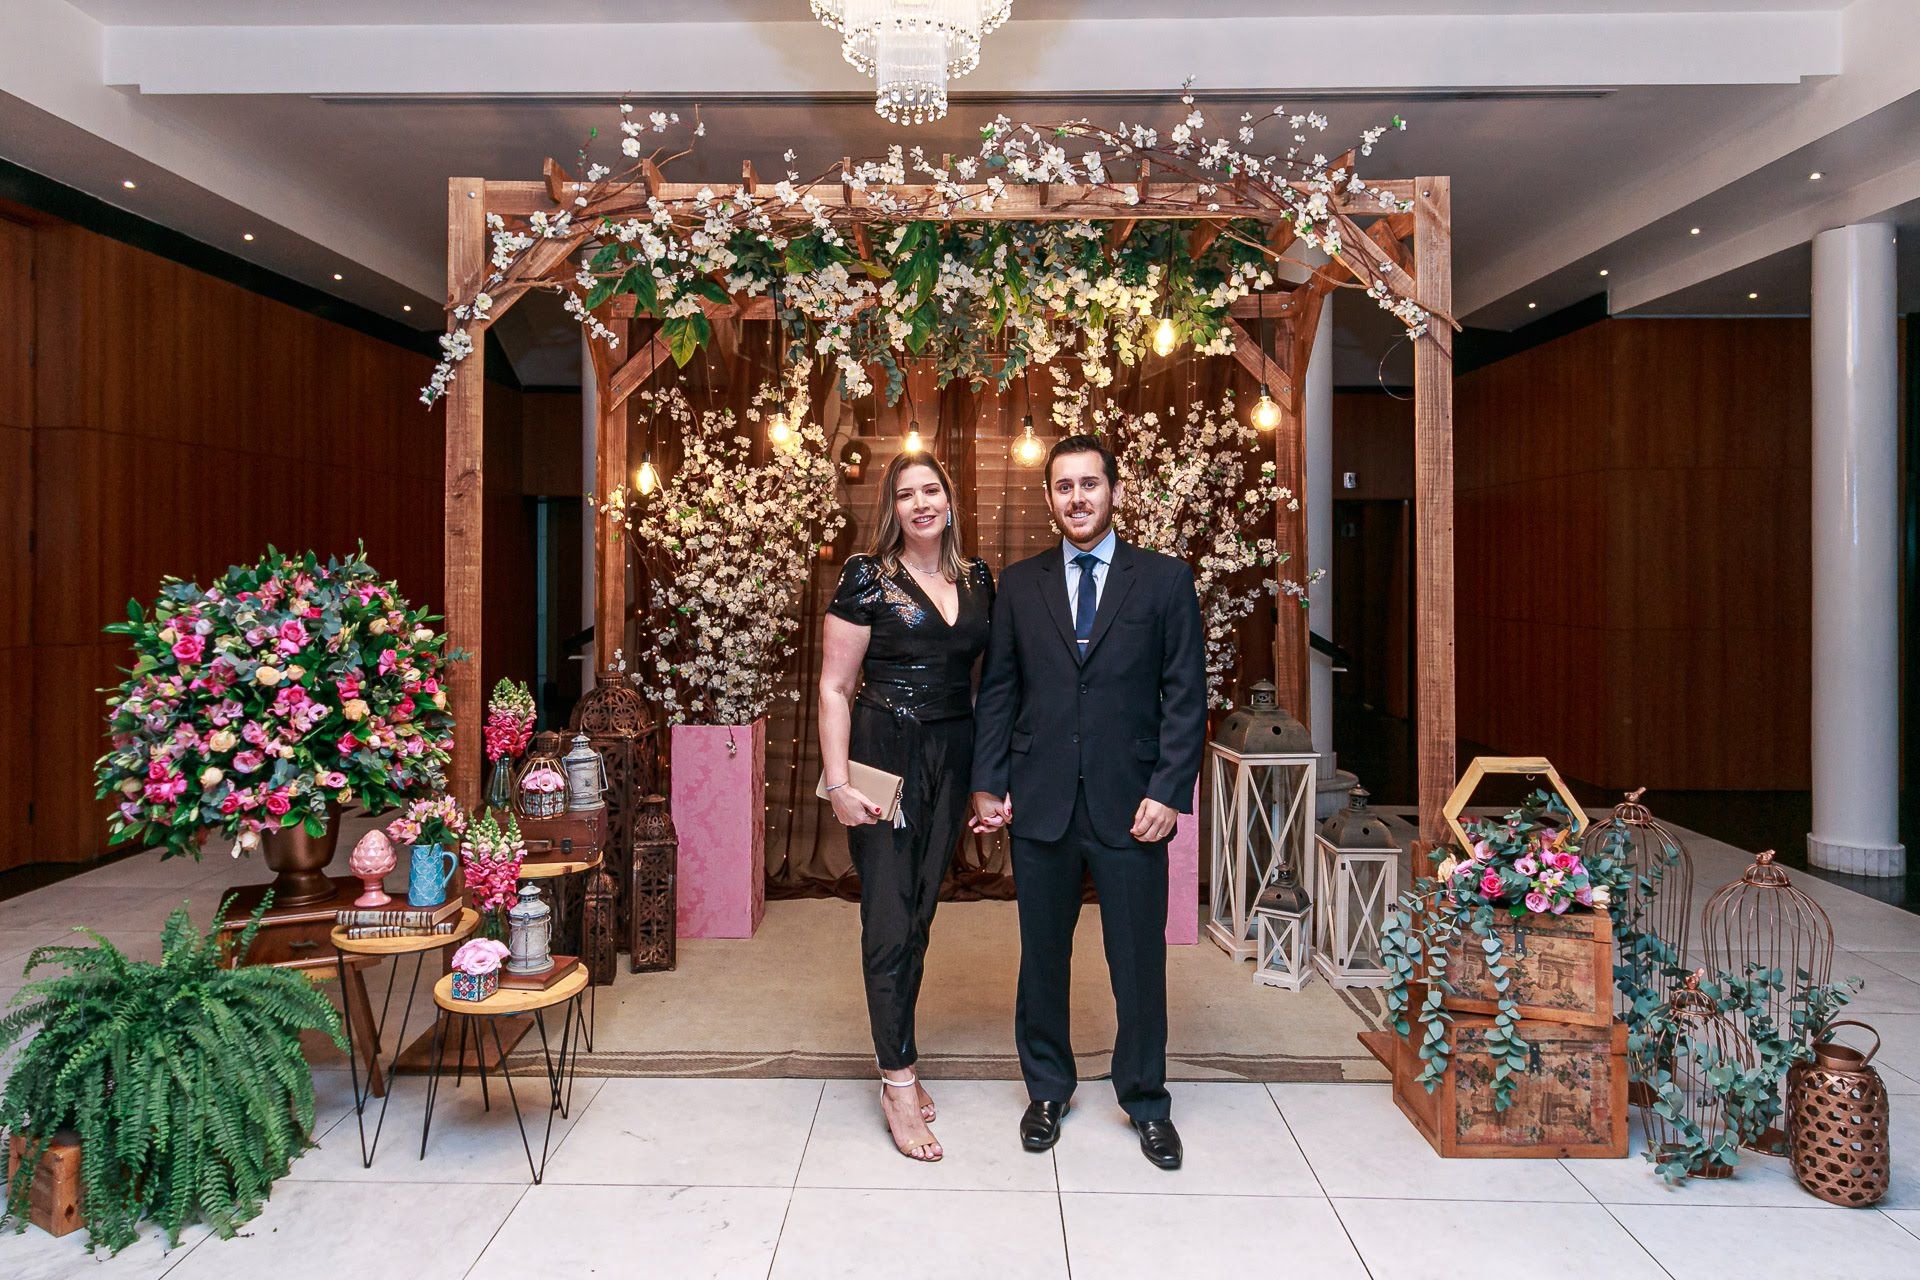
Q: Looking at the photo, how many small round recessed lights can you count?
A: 9